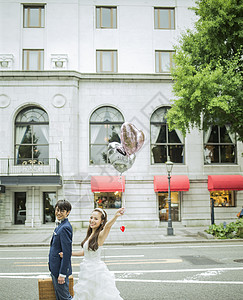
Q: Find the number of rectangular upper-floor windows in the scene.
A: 6